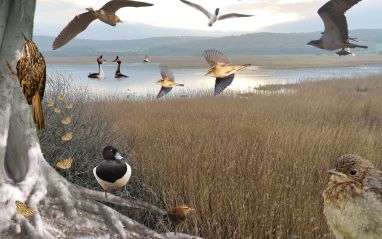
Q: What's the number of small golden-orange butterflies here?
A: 8